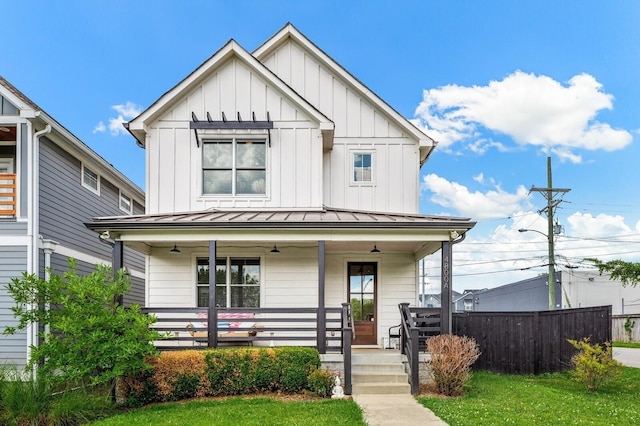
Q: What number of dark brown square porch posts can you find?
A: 4